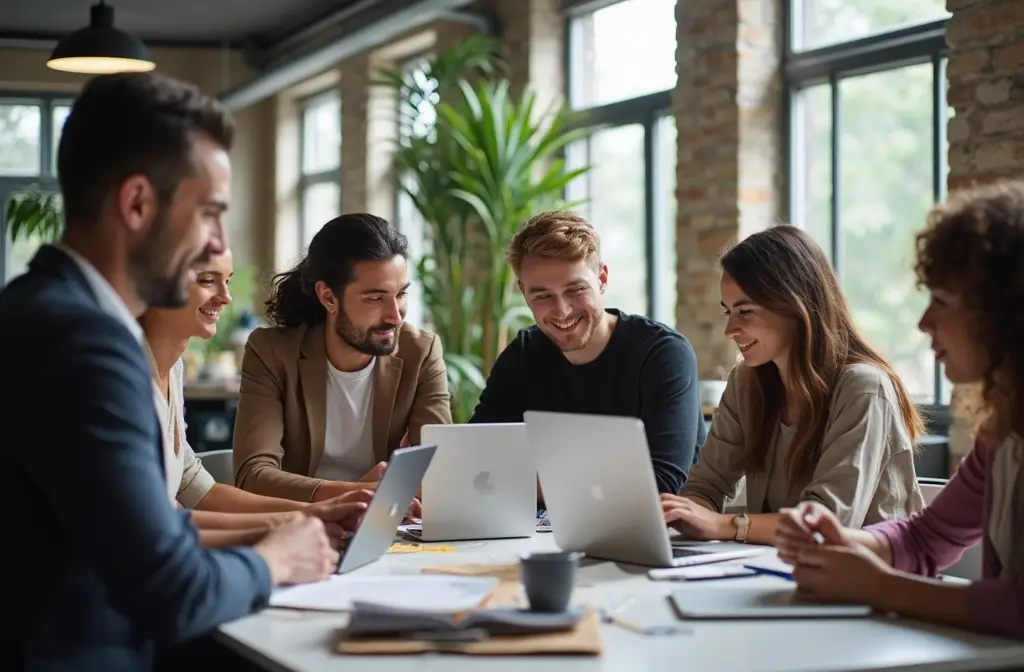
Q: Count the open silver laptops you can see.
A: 3